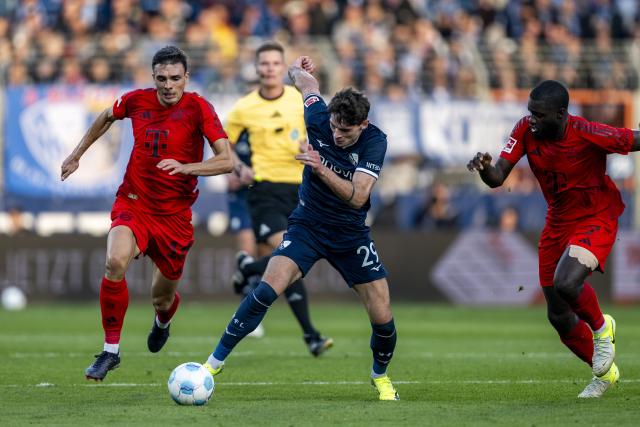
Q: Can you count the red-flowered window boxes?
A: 0